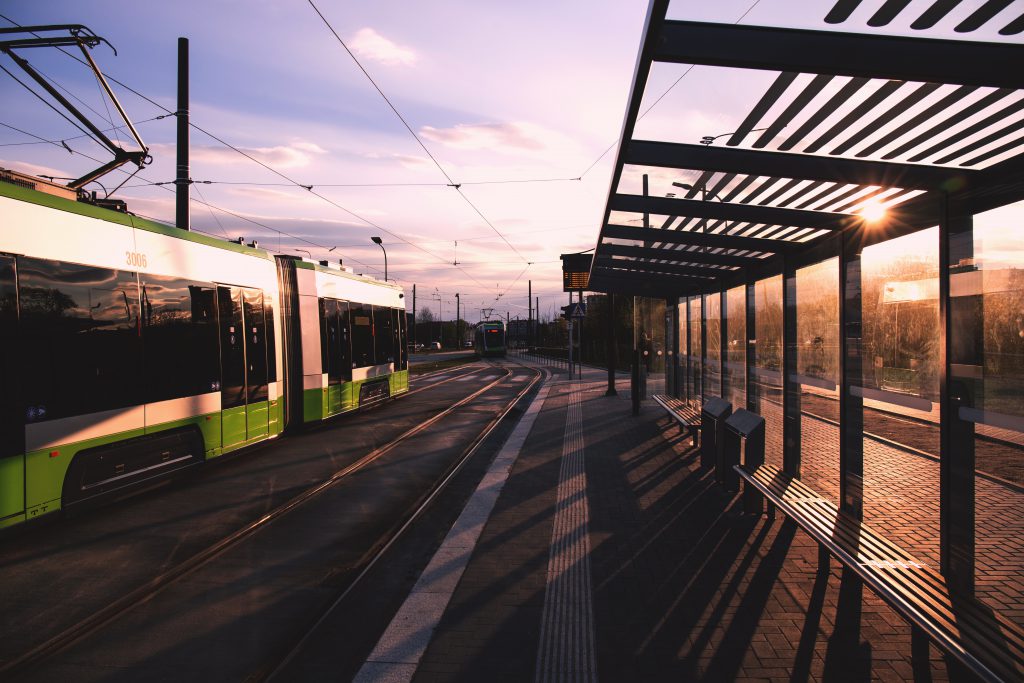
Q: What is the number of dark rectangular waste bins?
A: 2